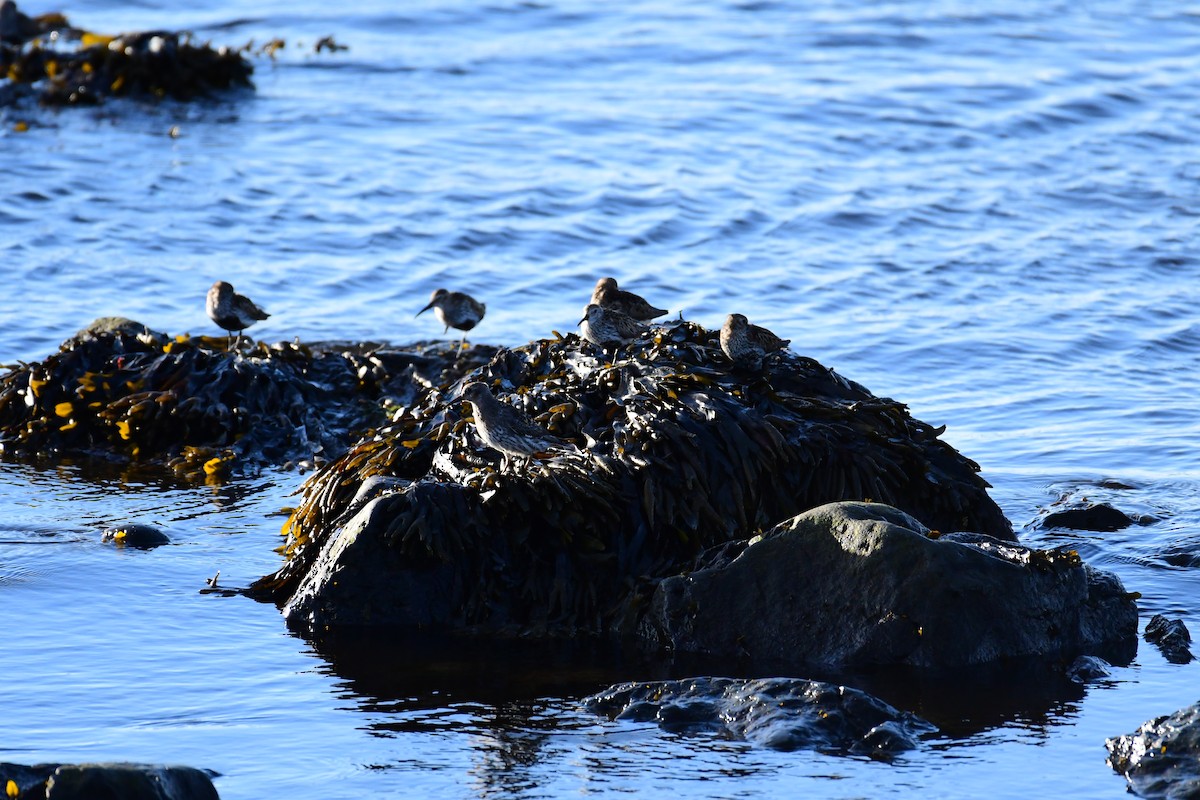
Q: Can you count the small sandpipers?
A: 6